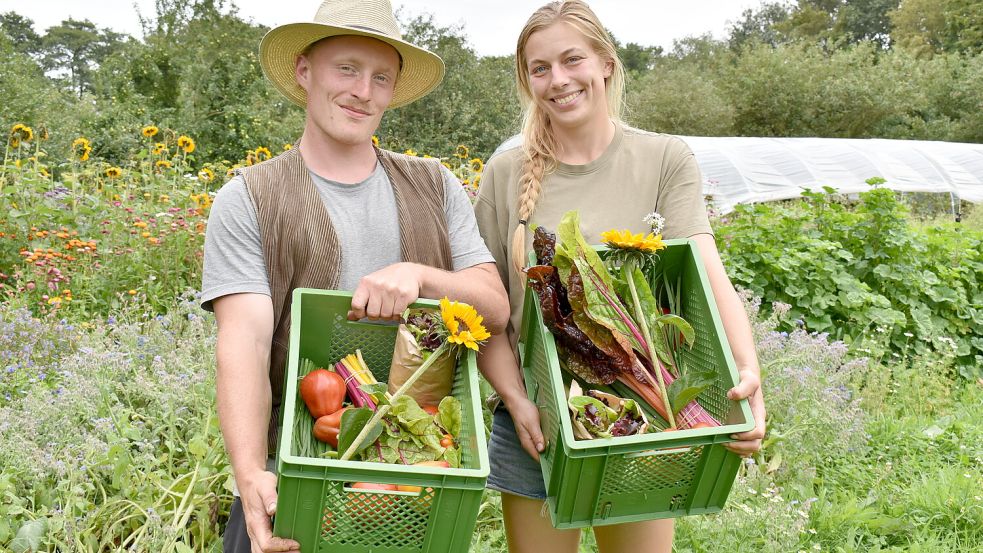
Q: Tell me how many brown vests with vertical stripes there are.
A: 1